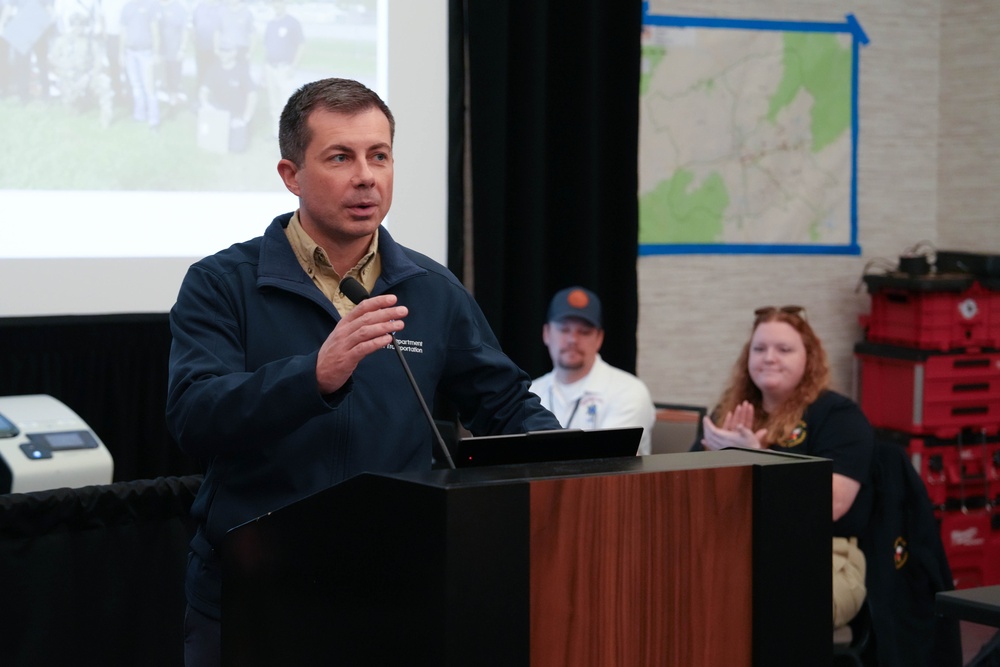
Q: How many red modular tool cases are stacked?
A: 4